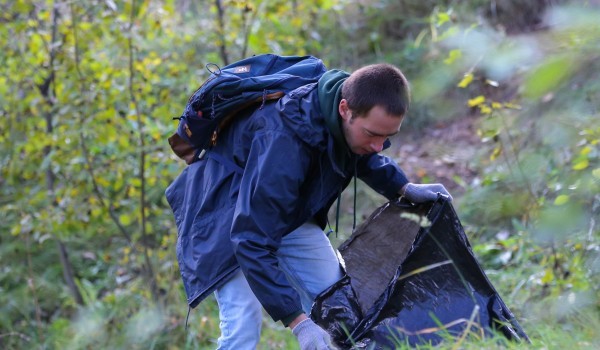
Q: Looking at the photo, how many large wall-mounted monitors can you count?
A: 0